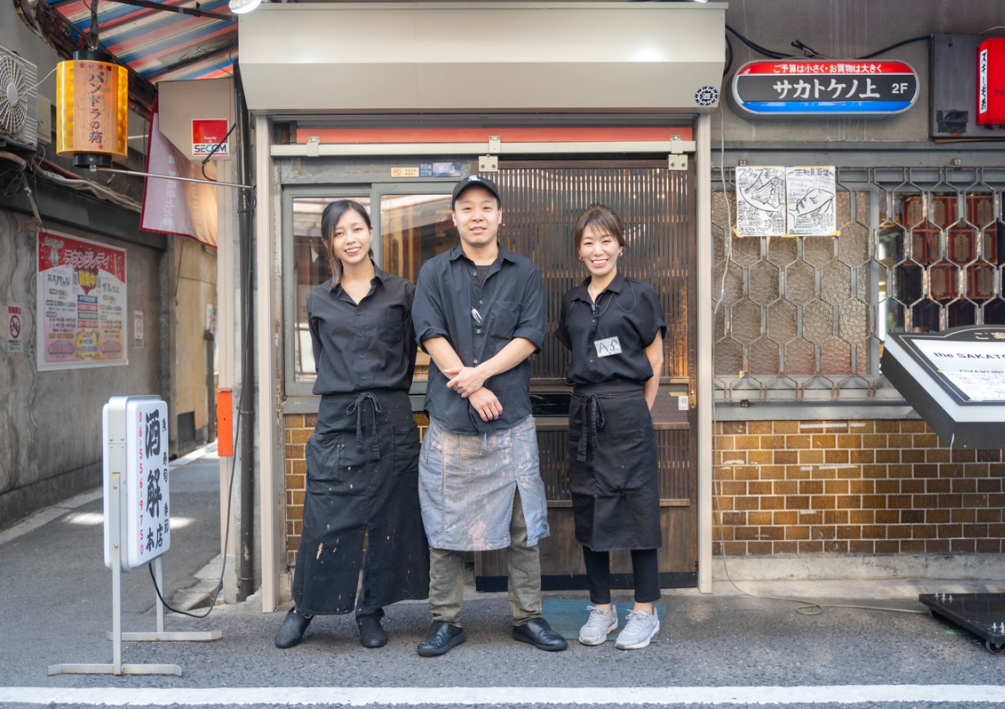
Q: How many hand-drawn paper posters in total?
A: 2